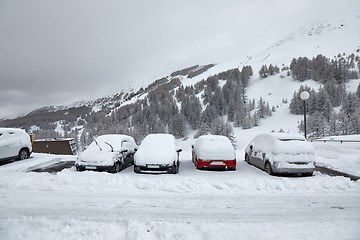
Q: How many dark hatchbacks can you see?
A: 2